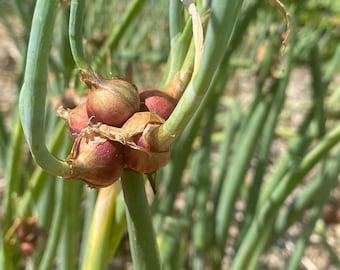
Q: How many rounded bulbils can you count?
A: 5